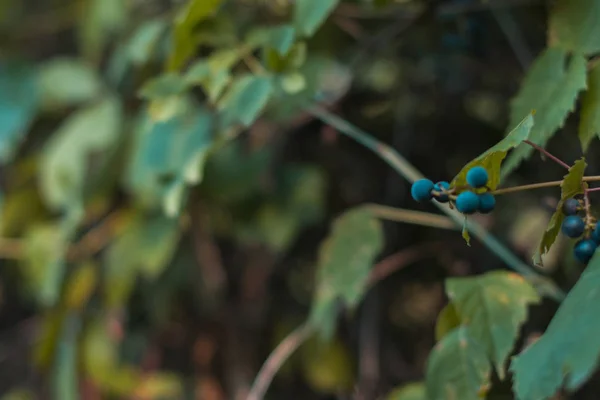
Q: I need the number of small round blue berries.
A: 9